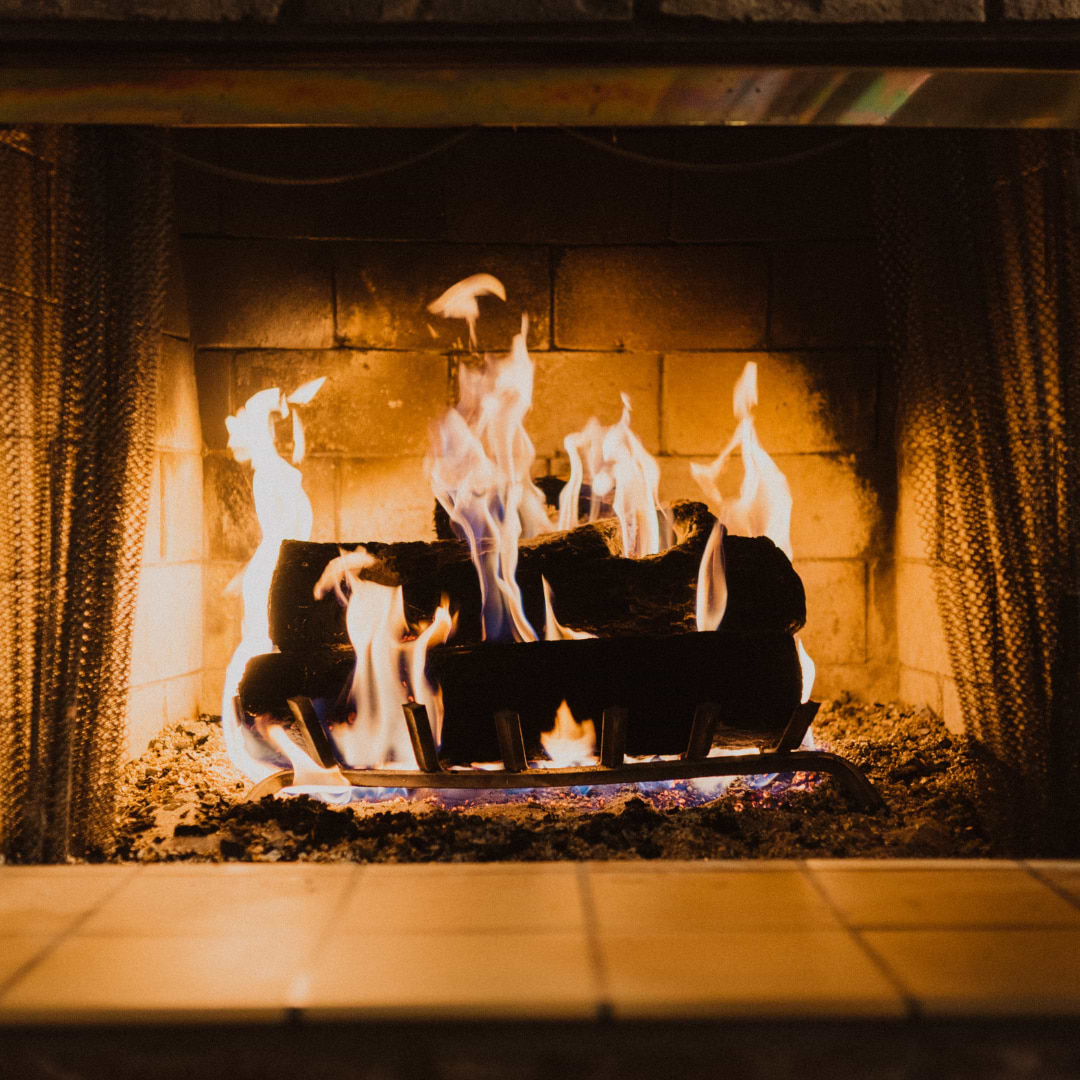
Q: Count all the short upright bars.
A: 6